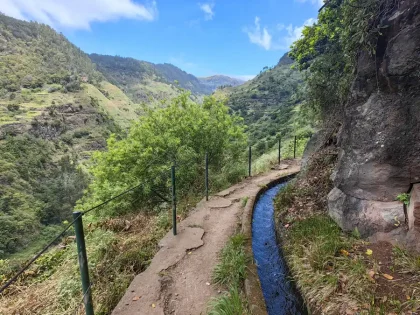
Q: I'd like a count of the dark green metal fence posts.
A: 6